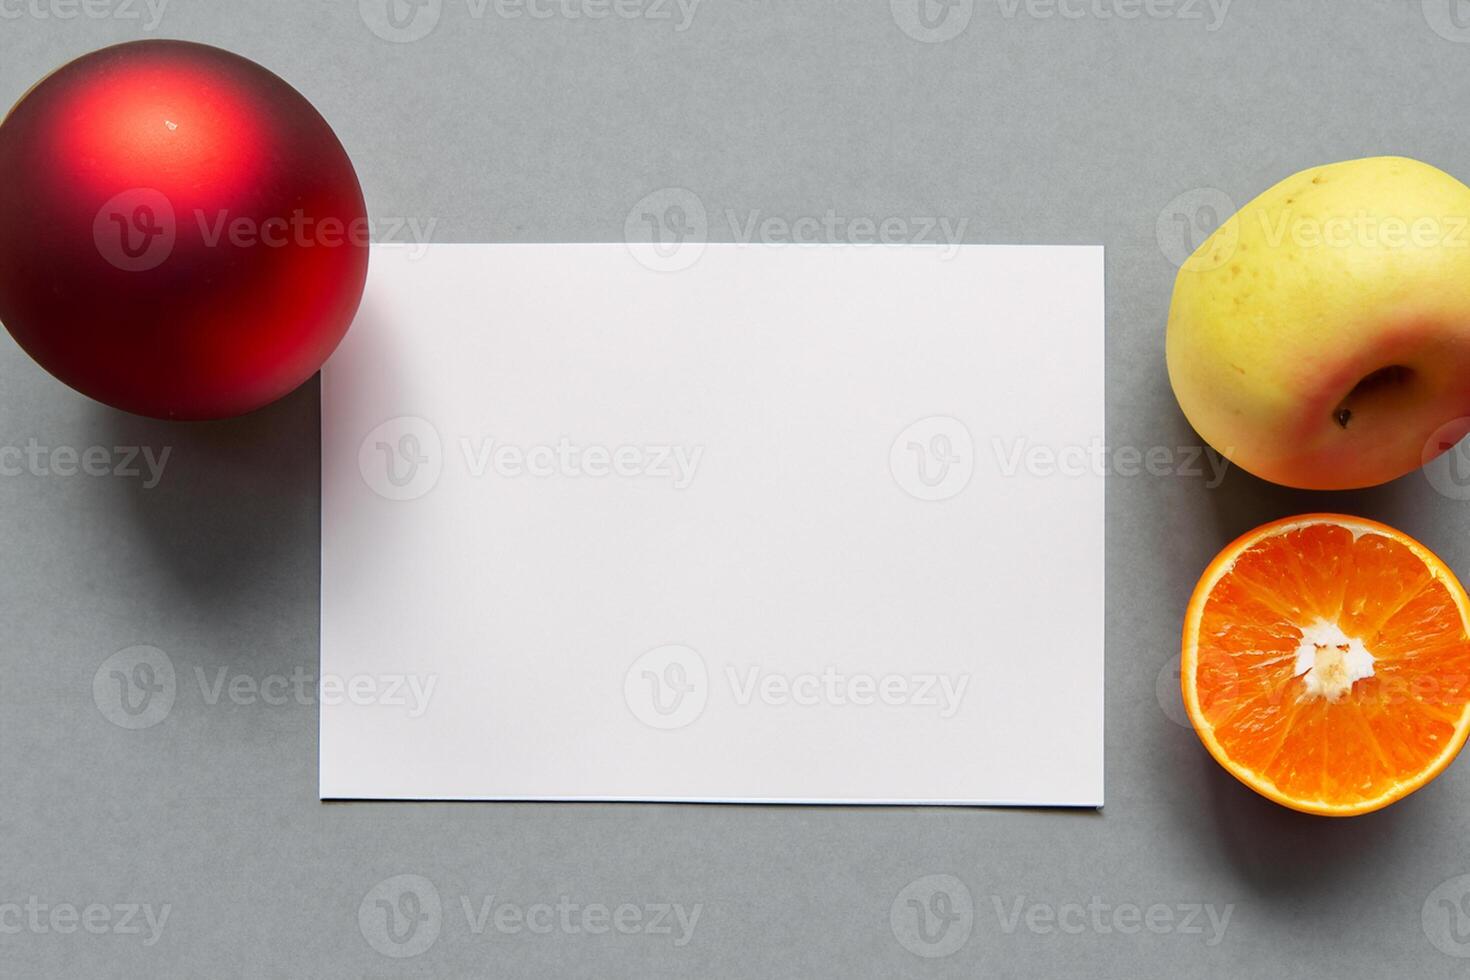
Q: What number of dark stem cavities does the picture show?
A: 1